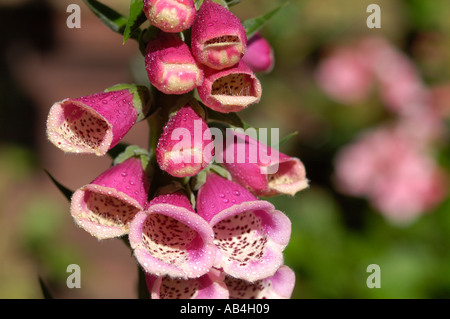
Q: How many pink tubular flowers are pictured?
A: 13